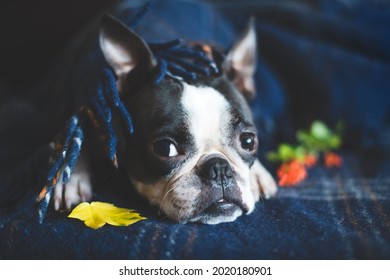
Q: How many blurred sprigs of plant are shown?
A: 1